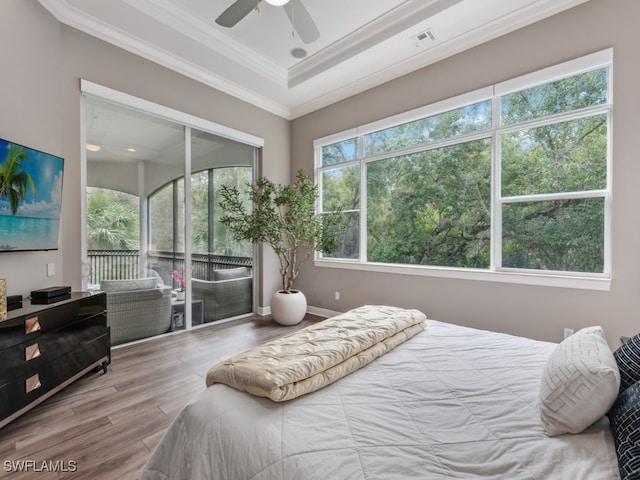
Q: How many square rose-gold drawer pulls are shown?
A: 3